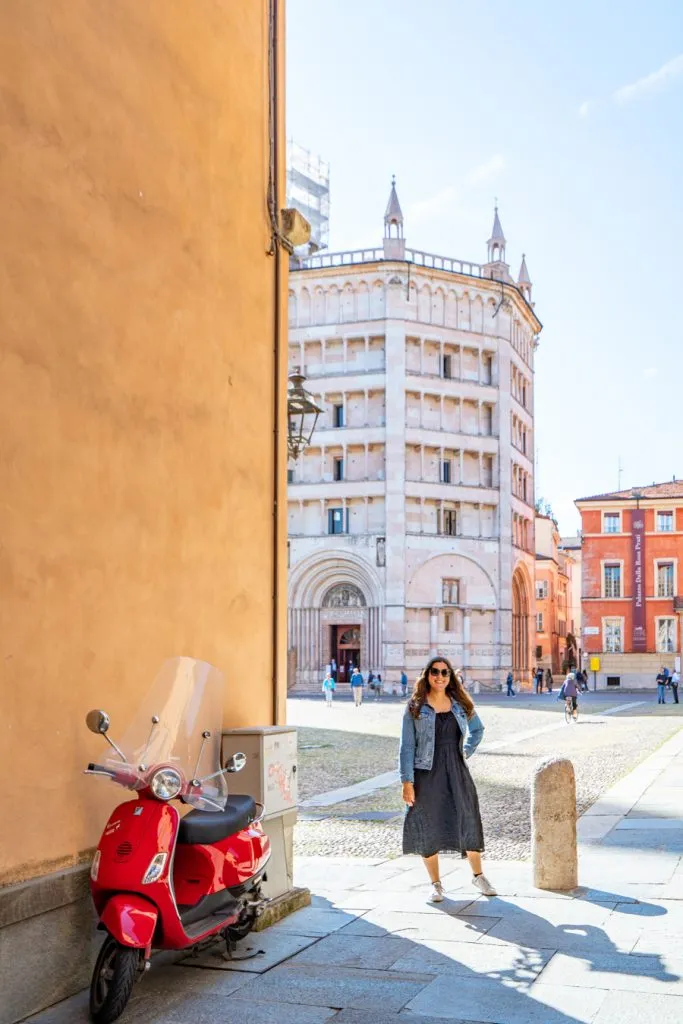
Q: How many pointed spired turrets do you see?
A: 3